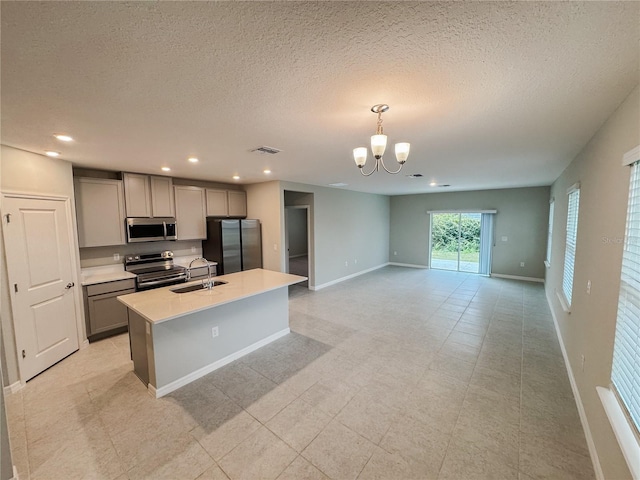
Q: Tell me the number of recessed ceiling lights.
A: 7